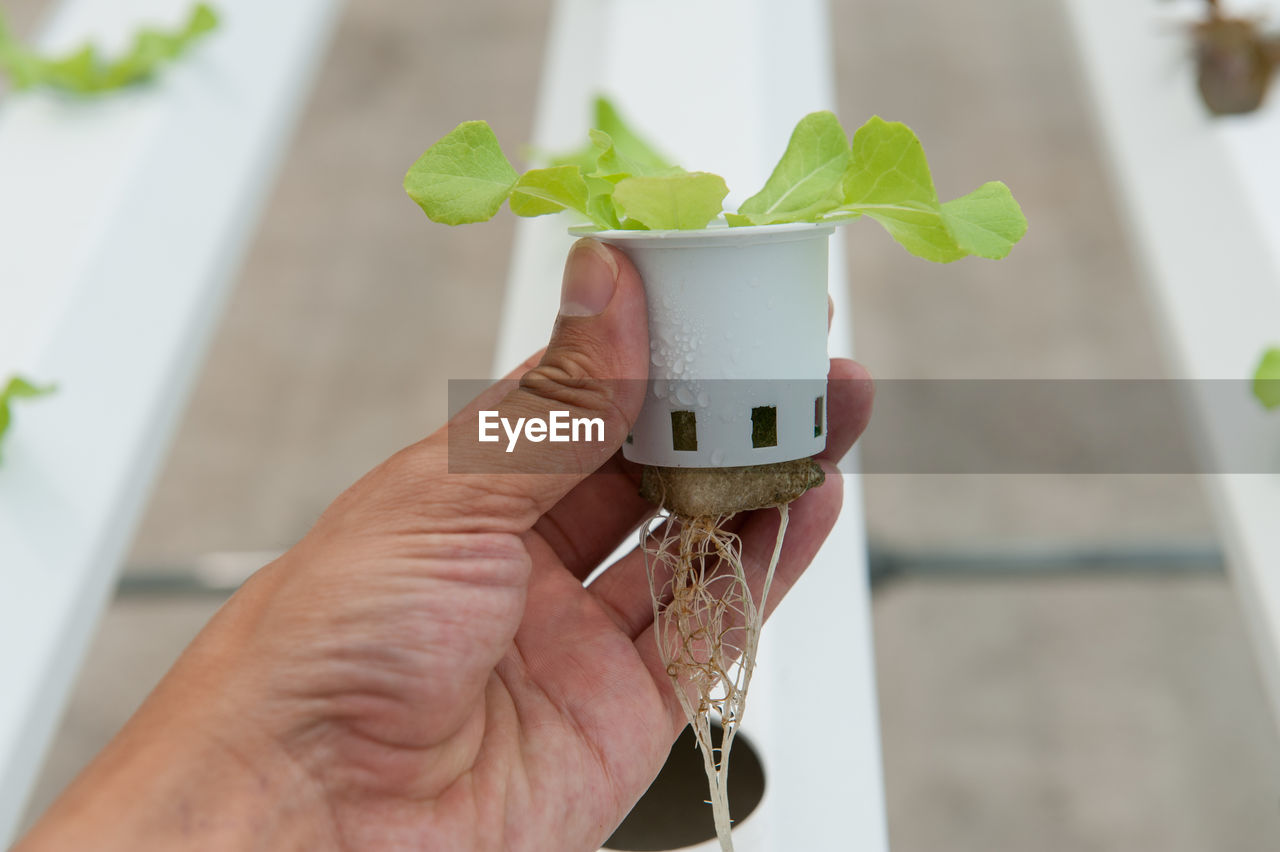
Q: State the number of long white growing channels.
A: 3